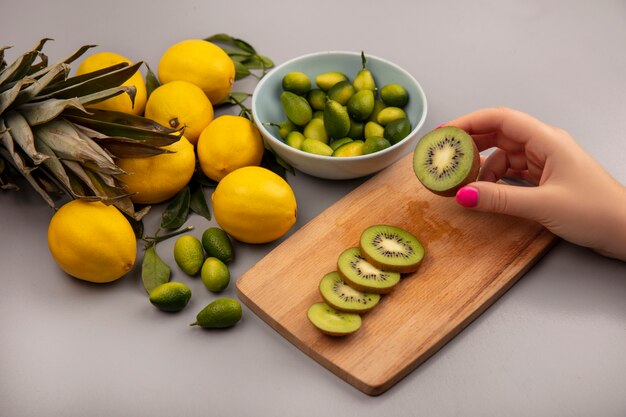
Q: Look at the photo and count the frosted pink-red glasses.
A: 0